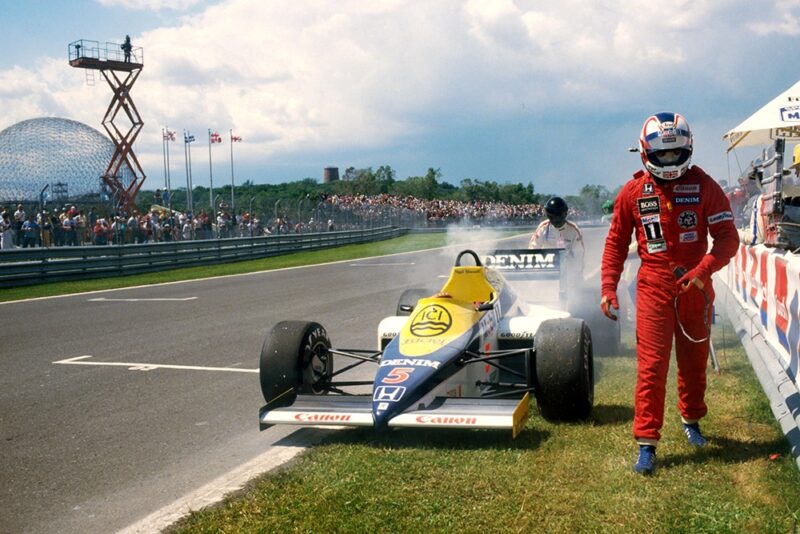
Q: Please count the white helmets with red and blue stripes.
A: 1